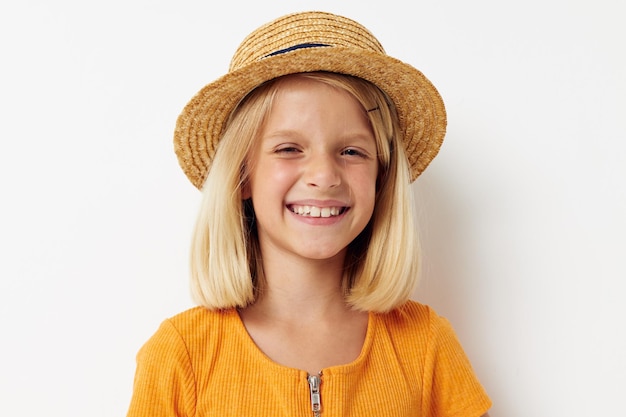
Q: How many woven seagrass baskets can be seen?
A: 0